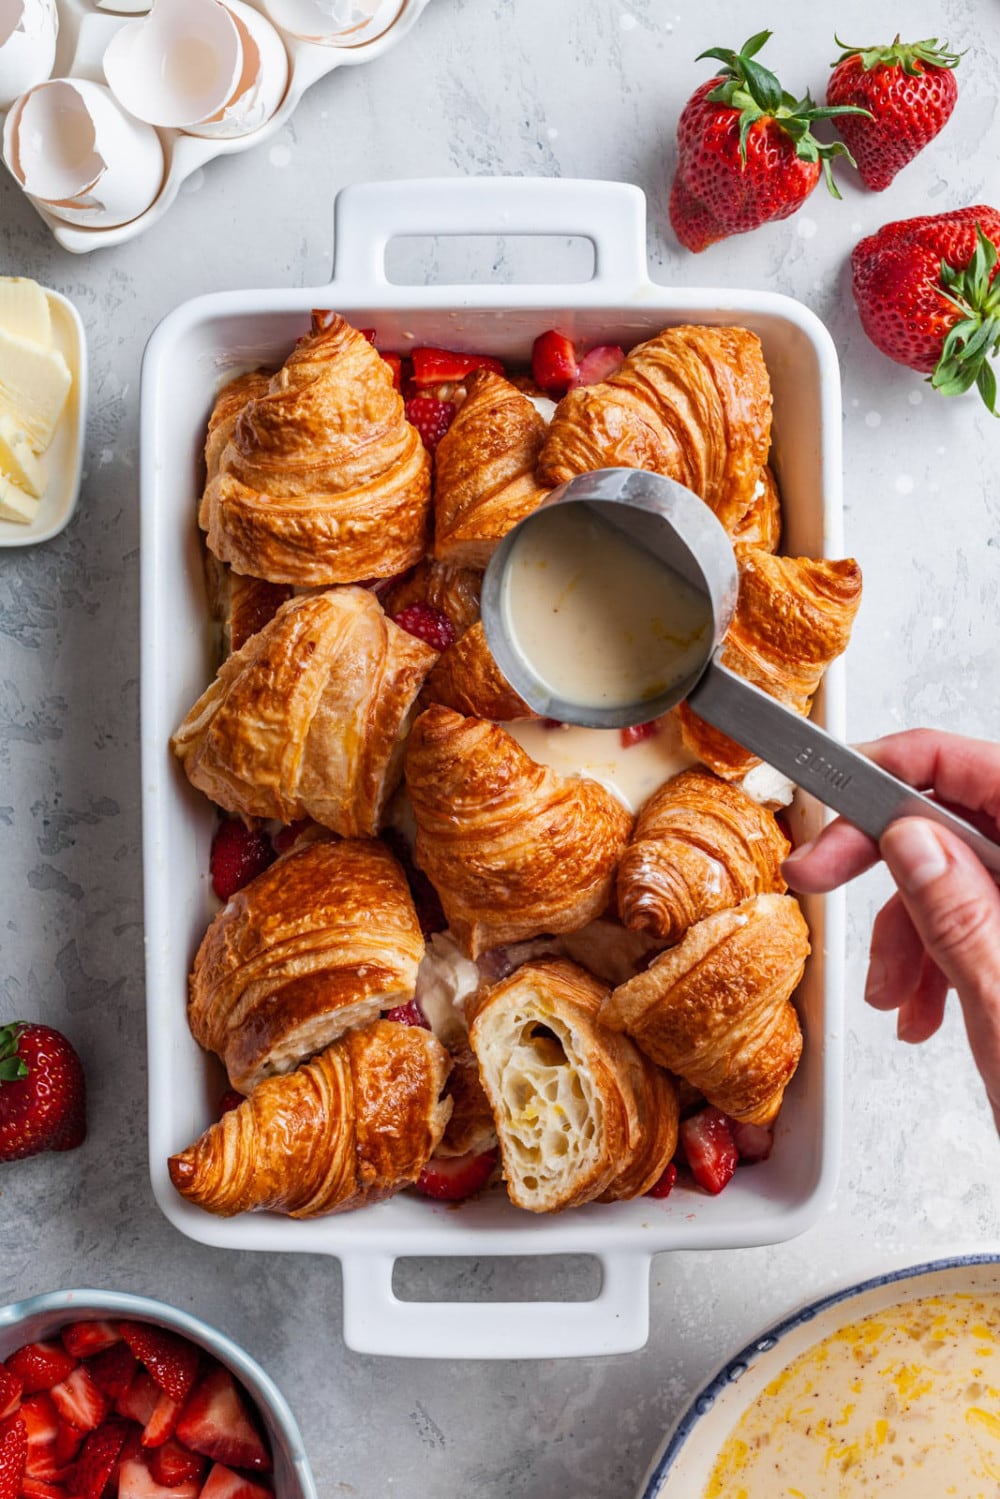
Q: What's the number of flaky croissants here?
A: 11